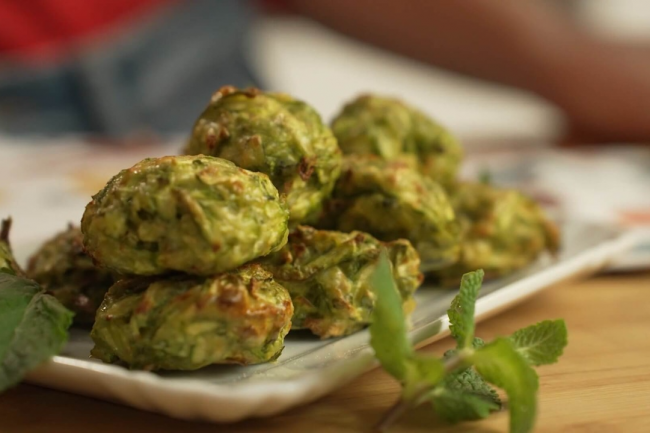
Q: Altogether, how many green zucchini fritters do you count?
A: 8